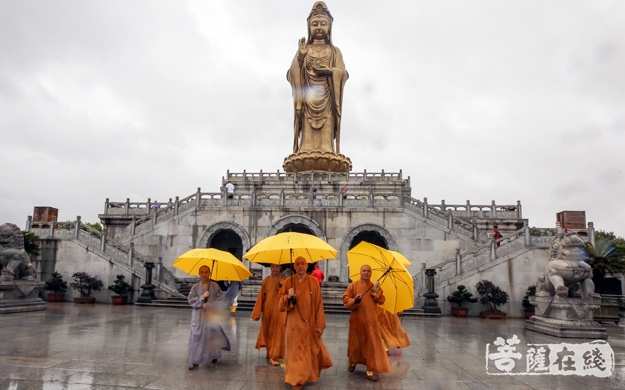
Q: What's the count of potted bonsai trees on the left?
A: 3